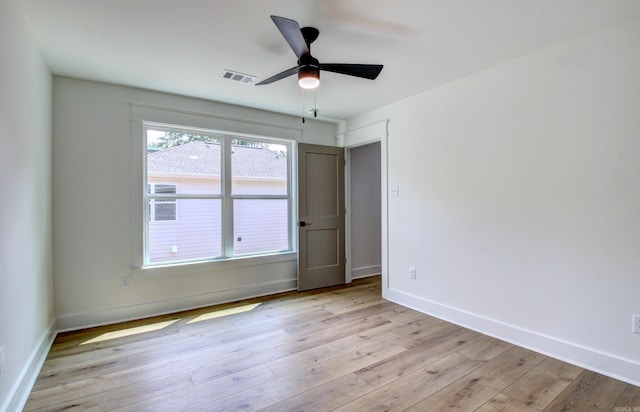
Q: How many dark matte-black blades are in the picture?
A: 3